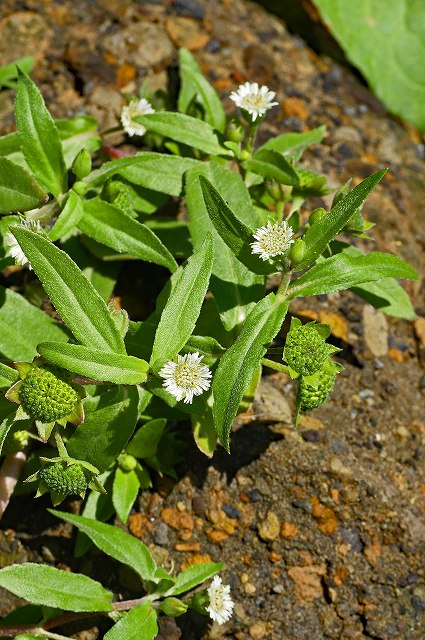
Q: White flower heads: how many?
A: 6